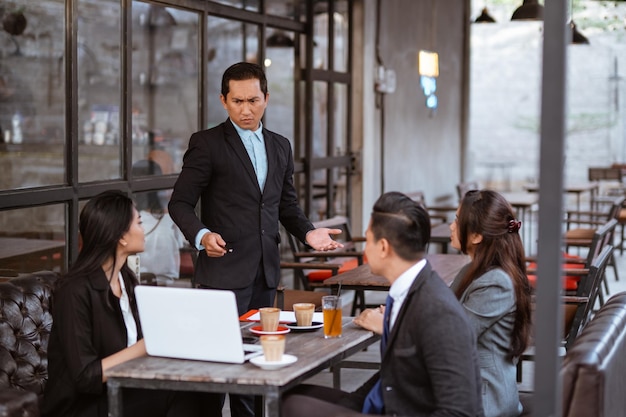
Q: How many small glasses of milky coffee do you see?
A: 3